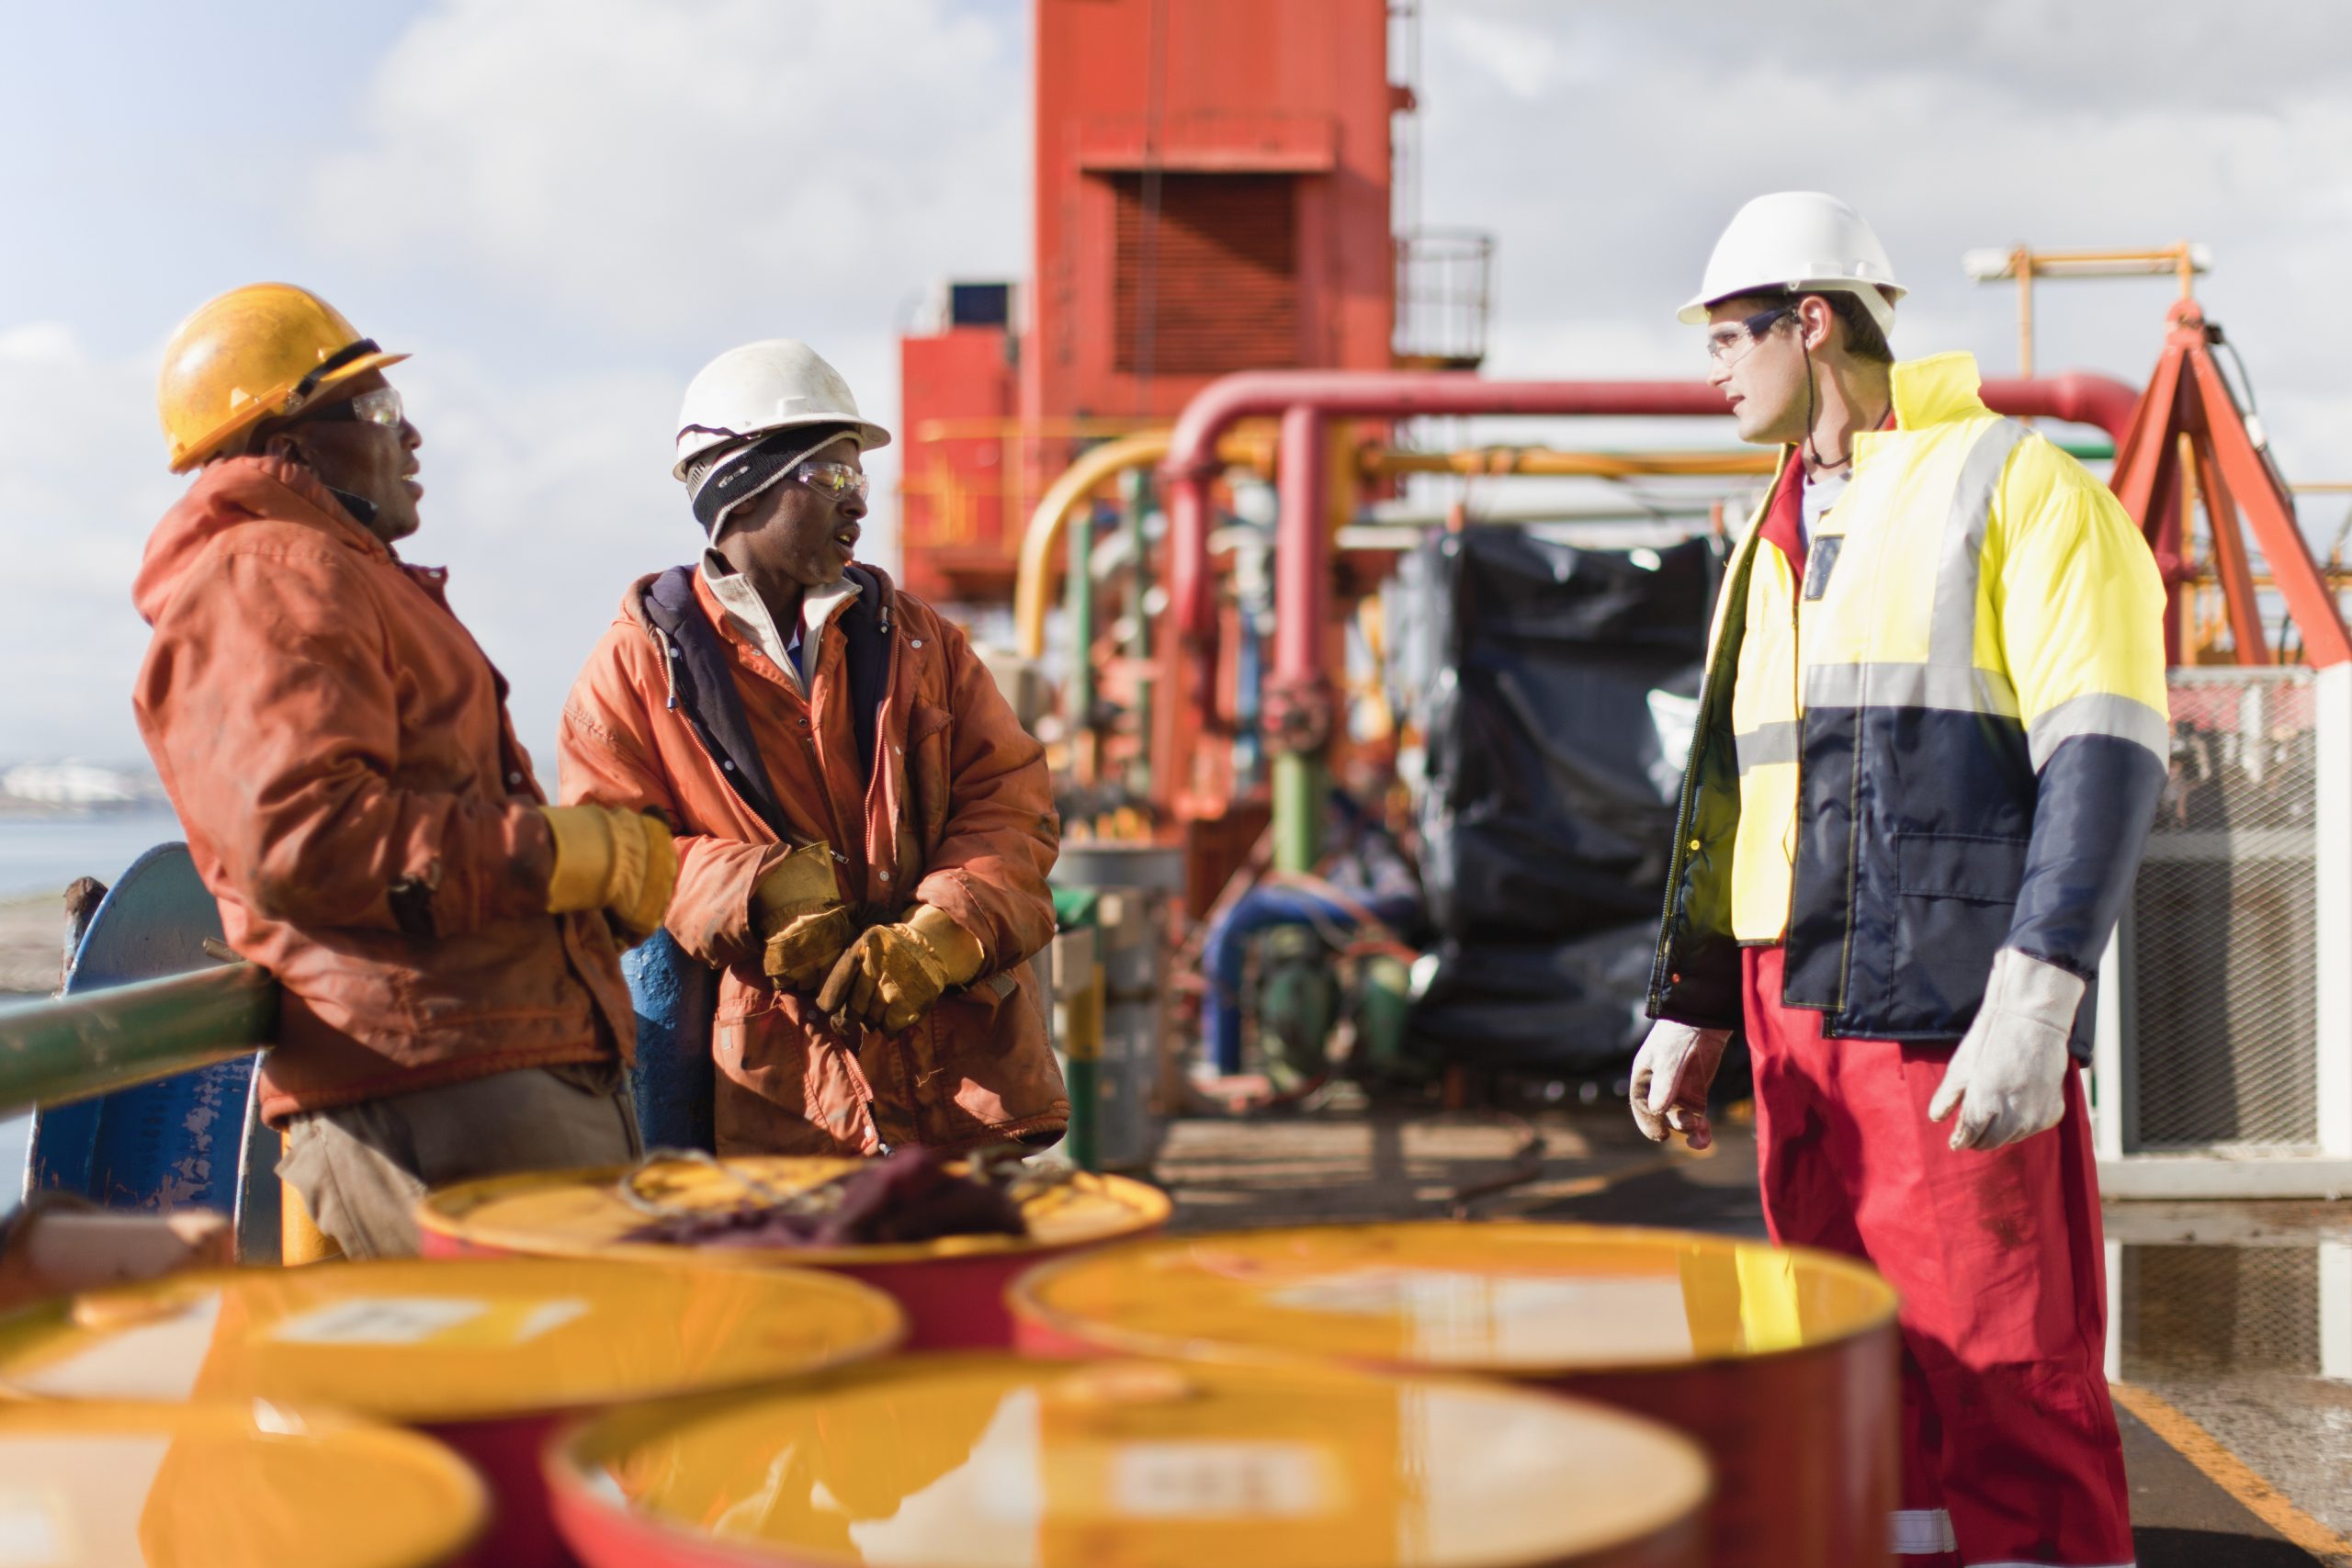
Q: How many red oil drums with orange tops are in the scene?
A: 5